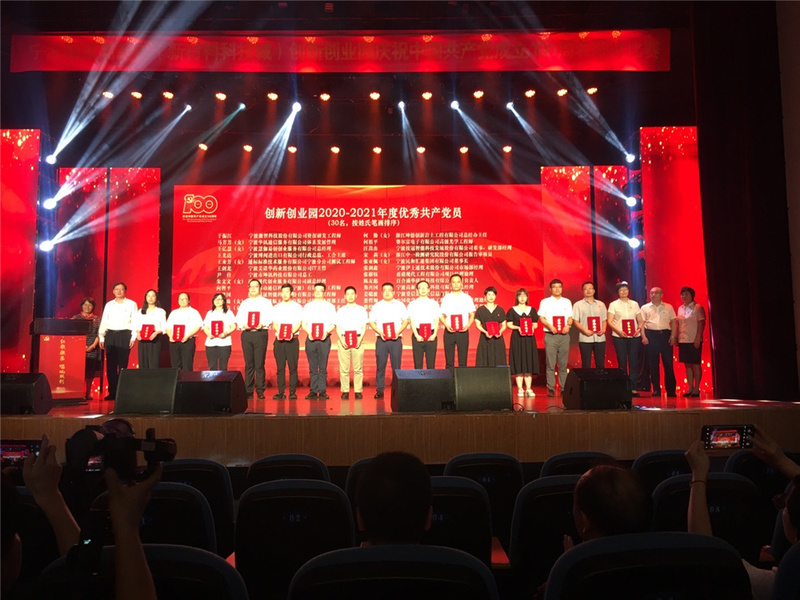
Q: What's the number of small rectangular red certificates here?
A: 15